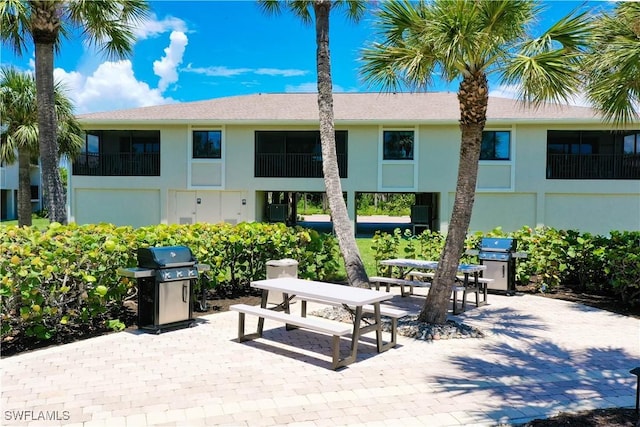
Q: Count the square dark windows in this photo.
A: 3